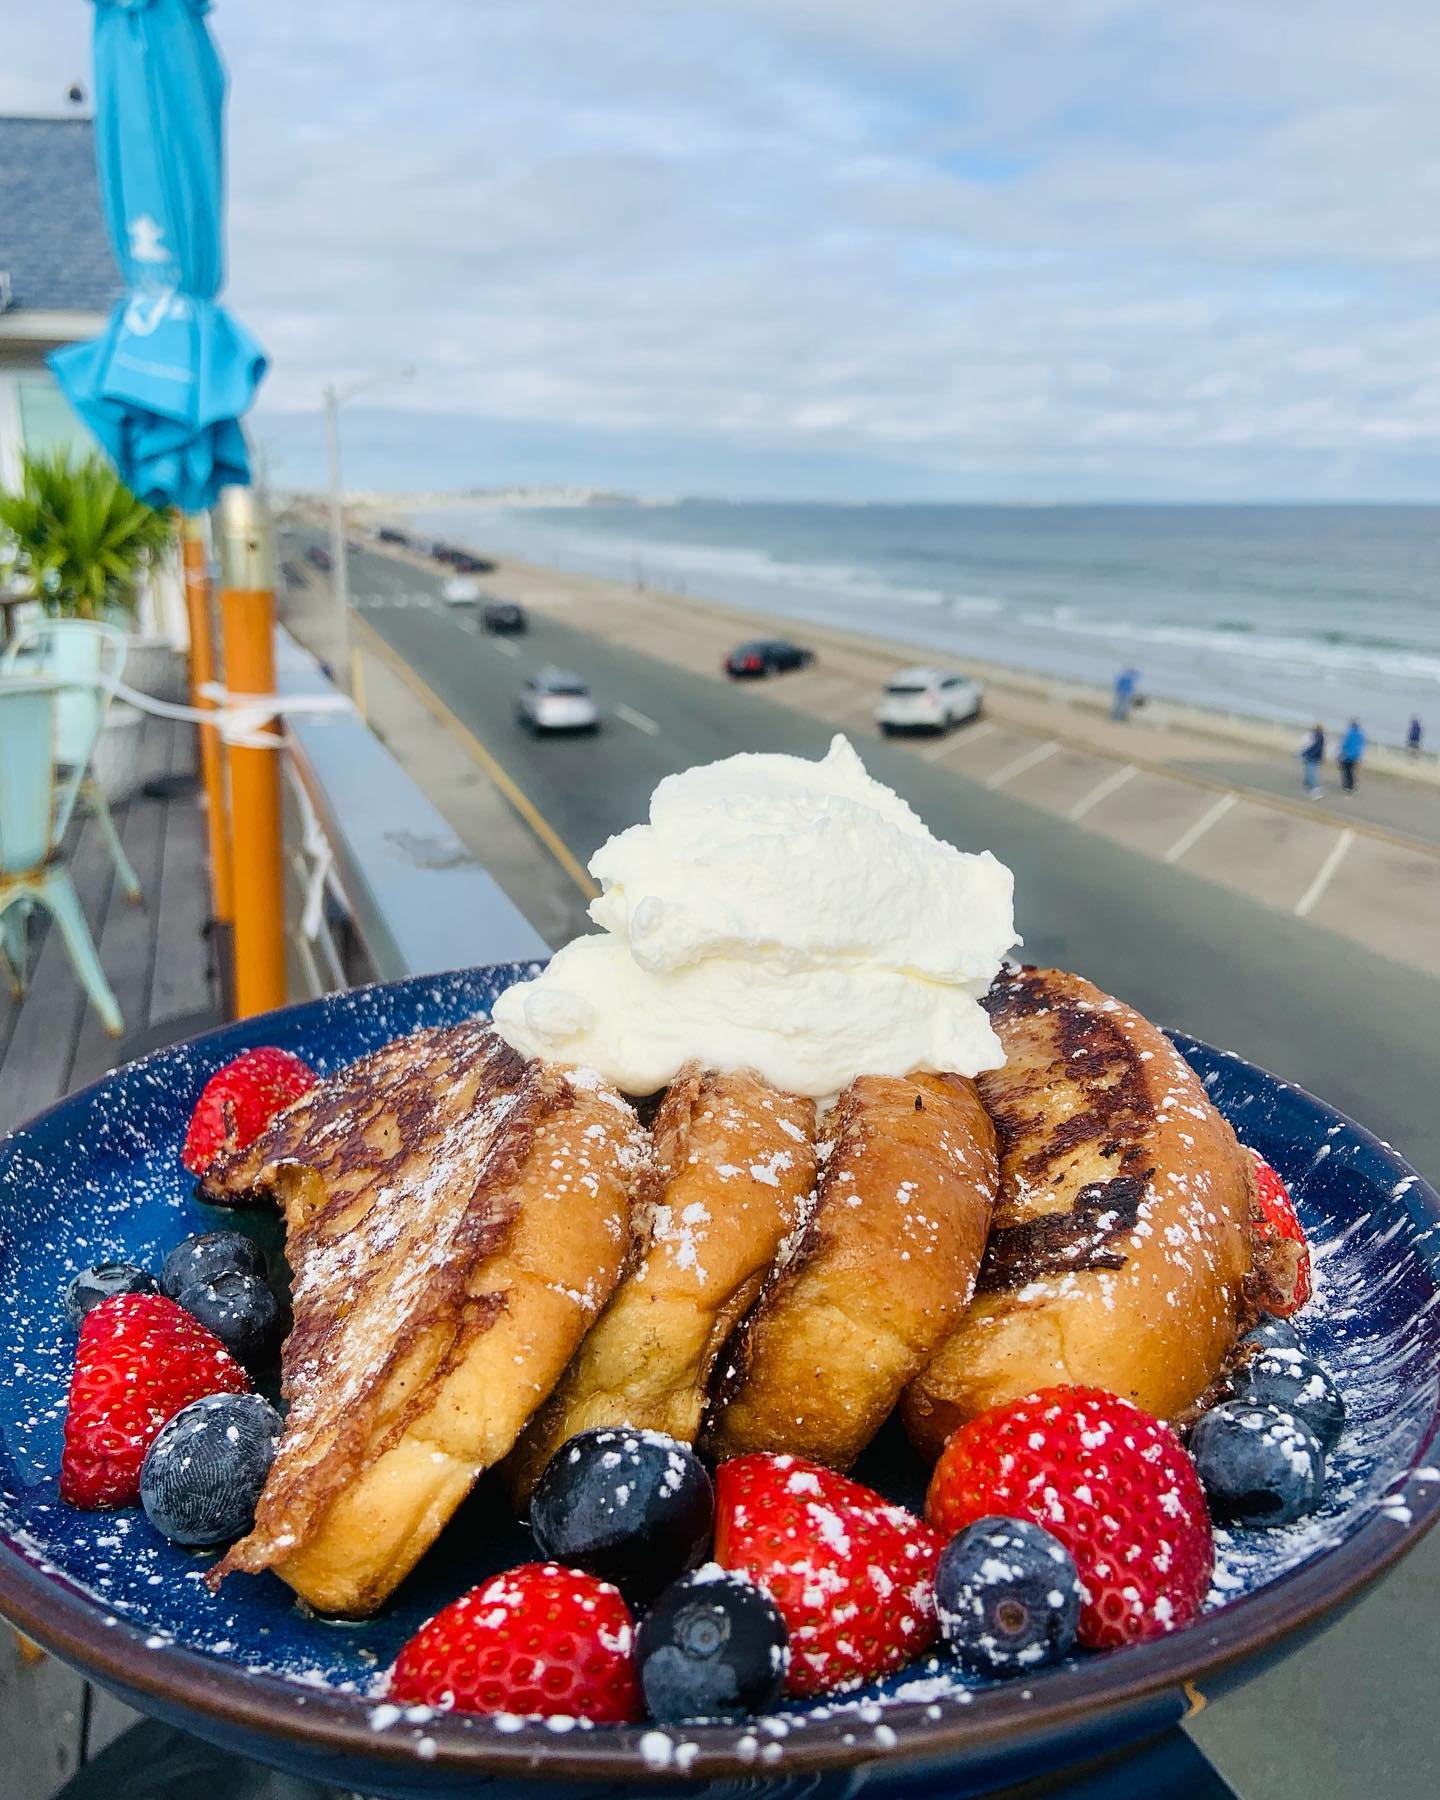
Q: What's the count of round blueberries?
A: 10